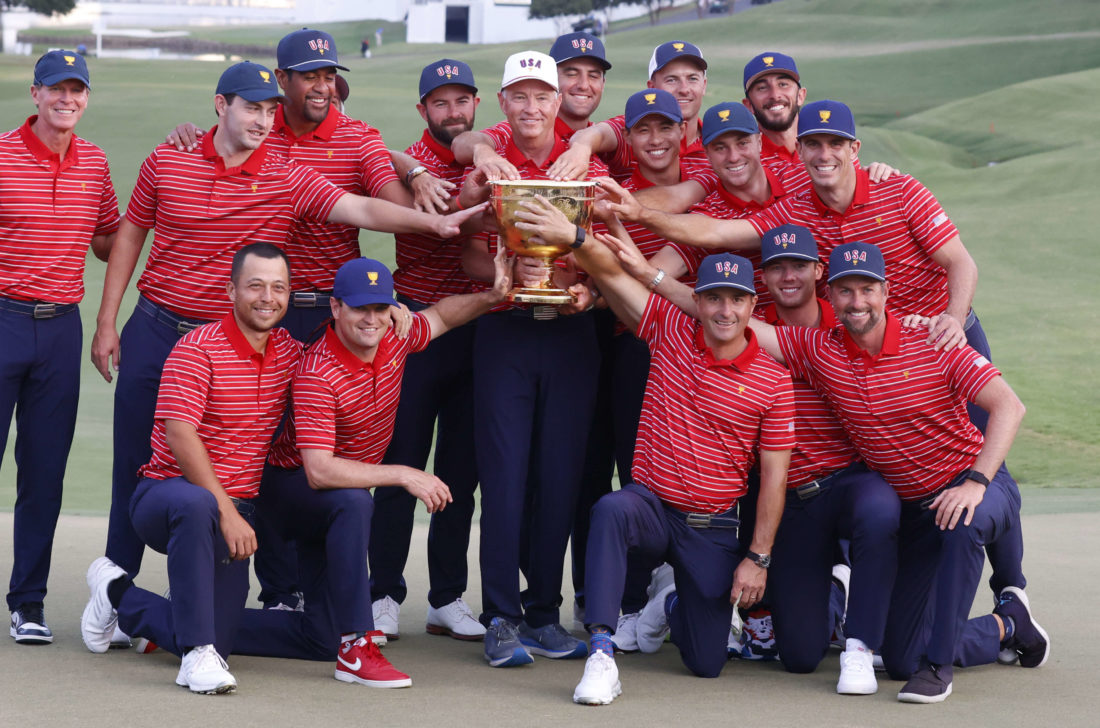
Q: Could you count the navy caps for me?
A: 14